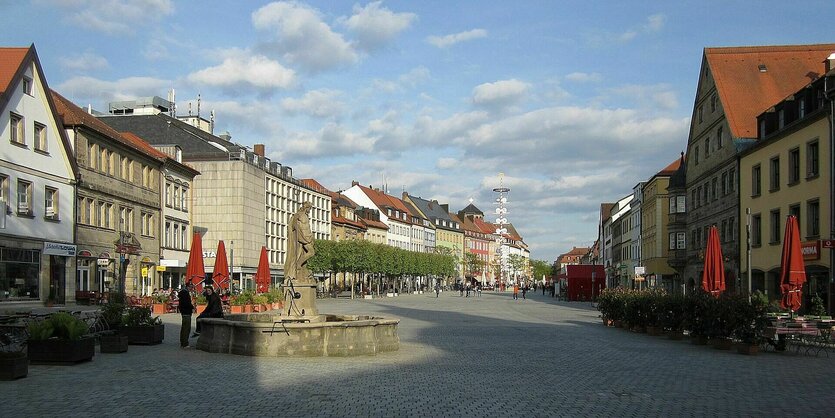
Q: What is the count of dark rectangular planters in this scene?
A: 4